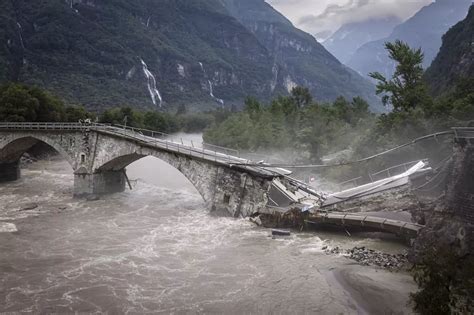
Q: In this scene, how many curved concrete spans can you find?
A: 2